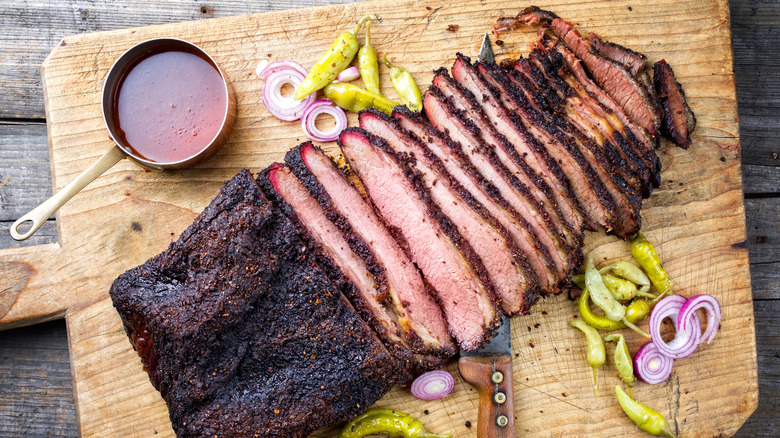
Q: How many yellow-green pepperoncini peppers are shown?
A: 13